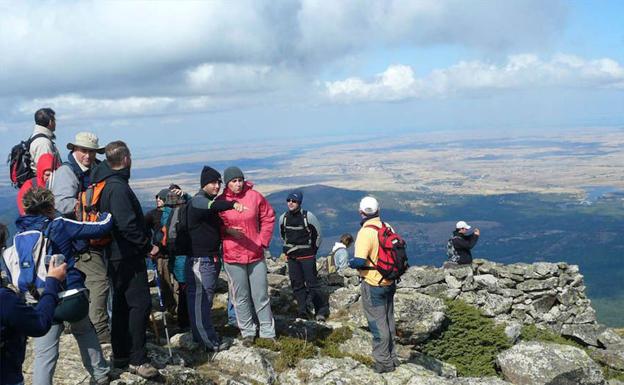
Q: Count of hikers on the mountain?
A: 14